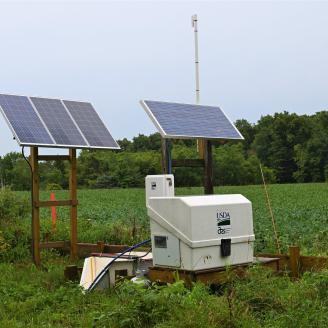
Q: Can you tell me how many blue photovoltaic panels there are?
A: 4